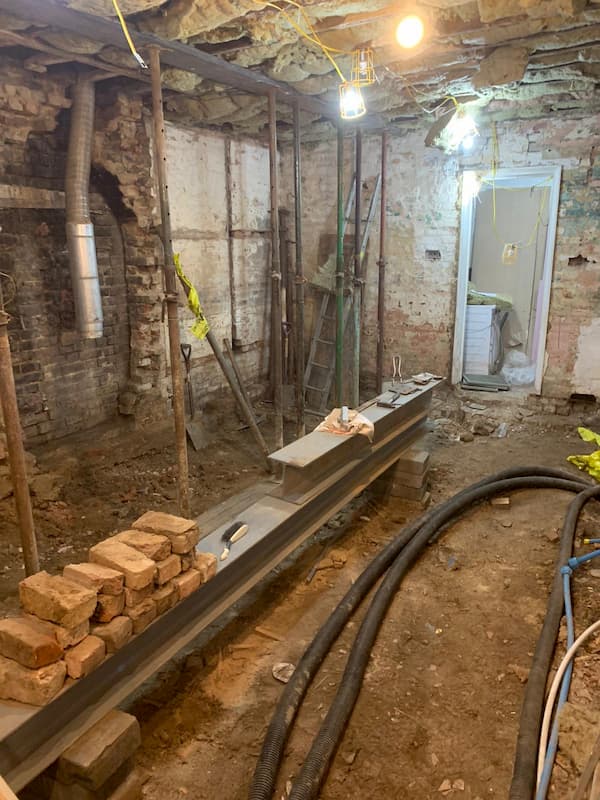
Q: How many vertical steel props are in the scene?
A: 7